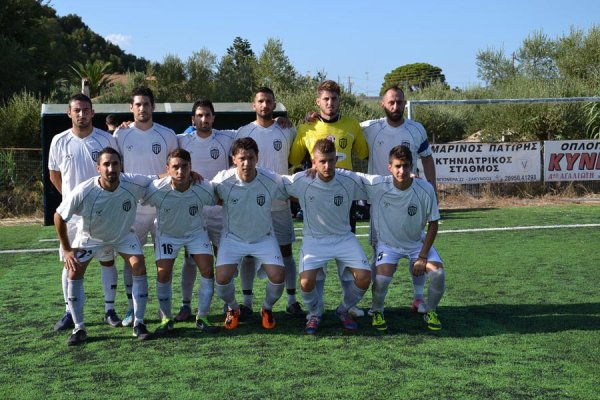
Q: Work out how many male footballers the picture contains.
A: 11